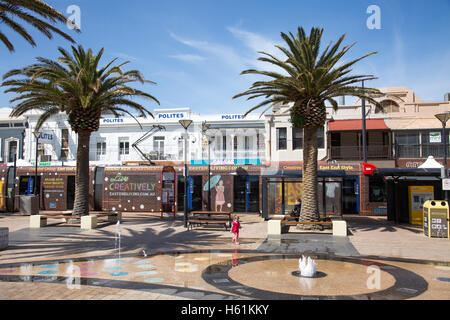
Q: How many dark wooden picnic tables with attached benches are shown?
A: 1